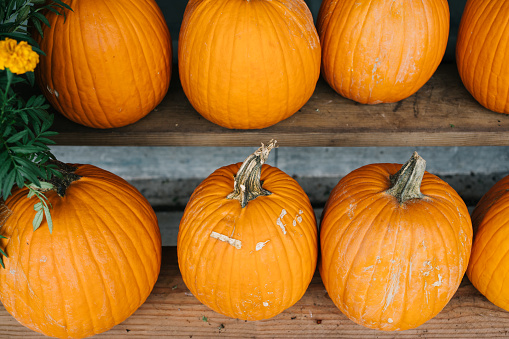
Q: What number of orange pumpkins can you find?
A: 8